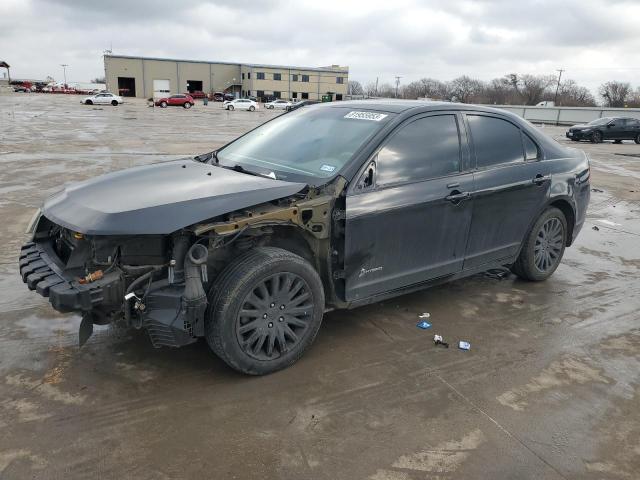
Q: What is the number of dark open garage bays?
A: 2